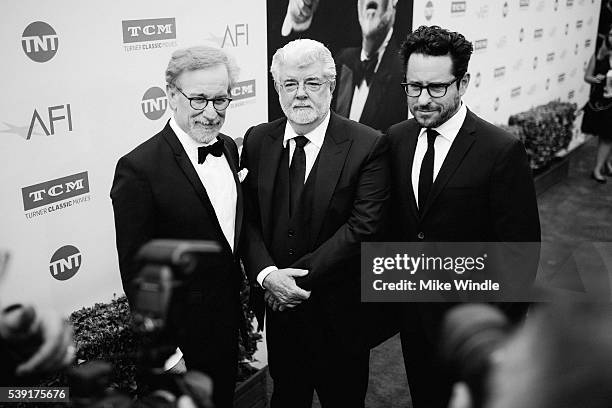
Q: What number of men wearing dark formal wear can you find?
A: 3